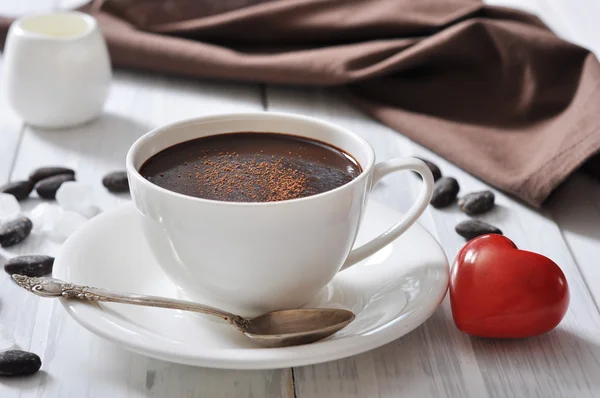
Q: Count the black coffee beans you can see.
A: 11